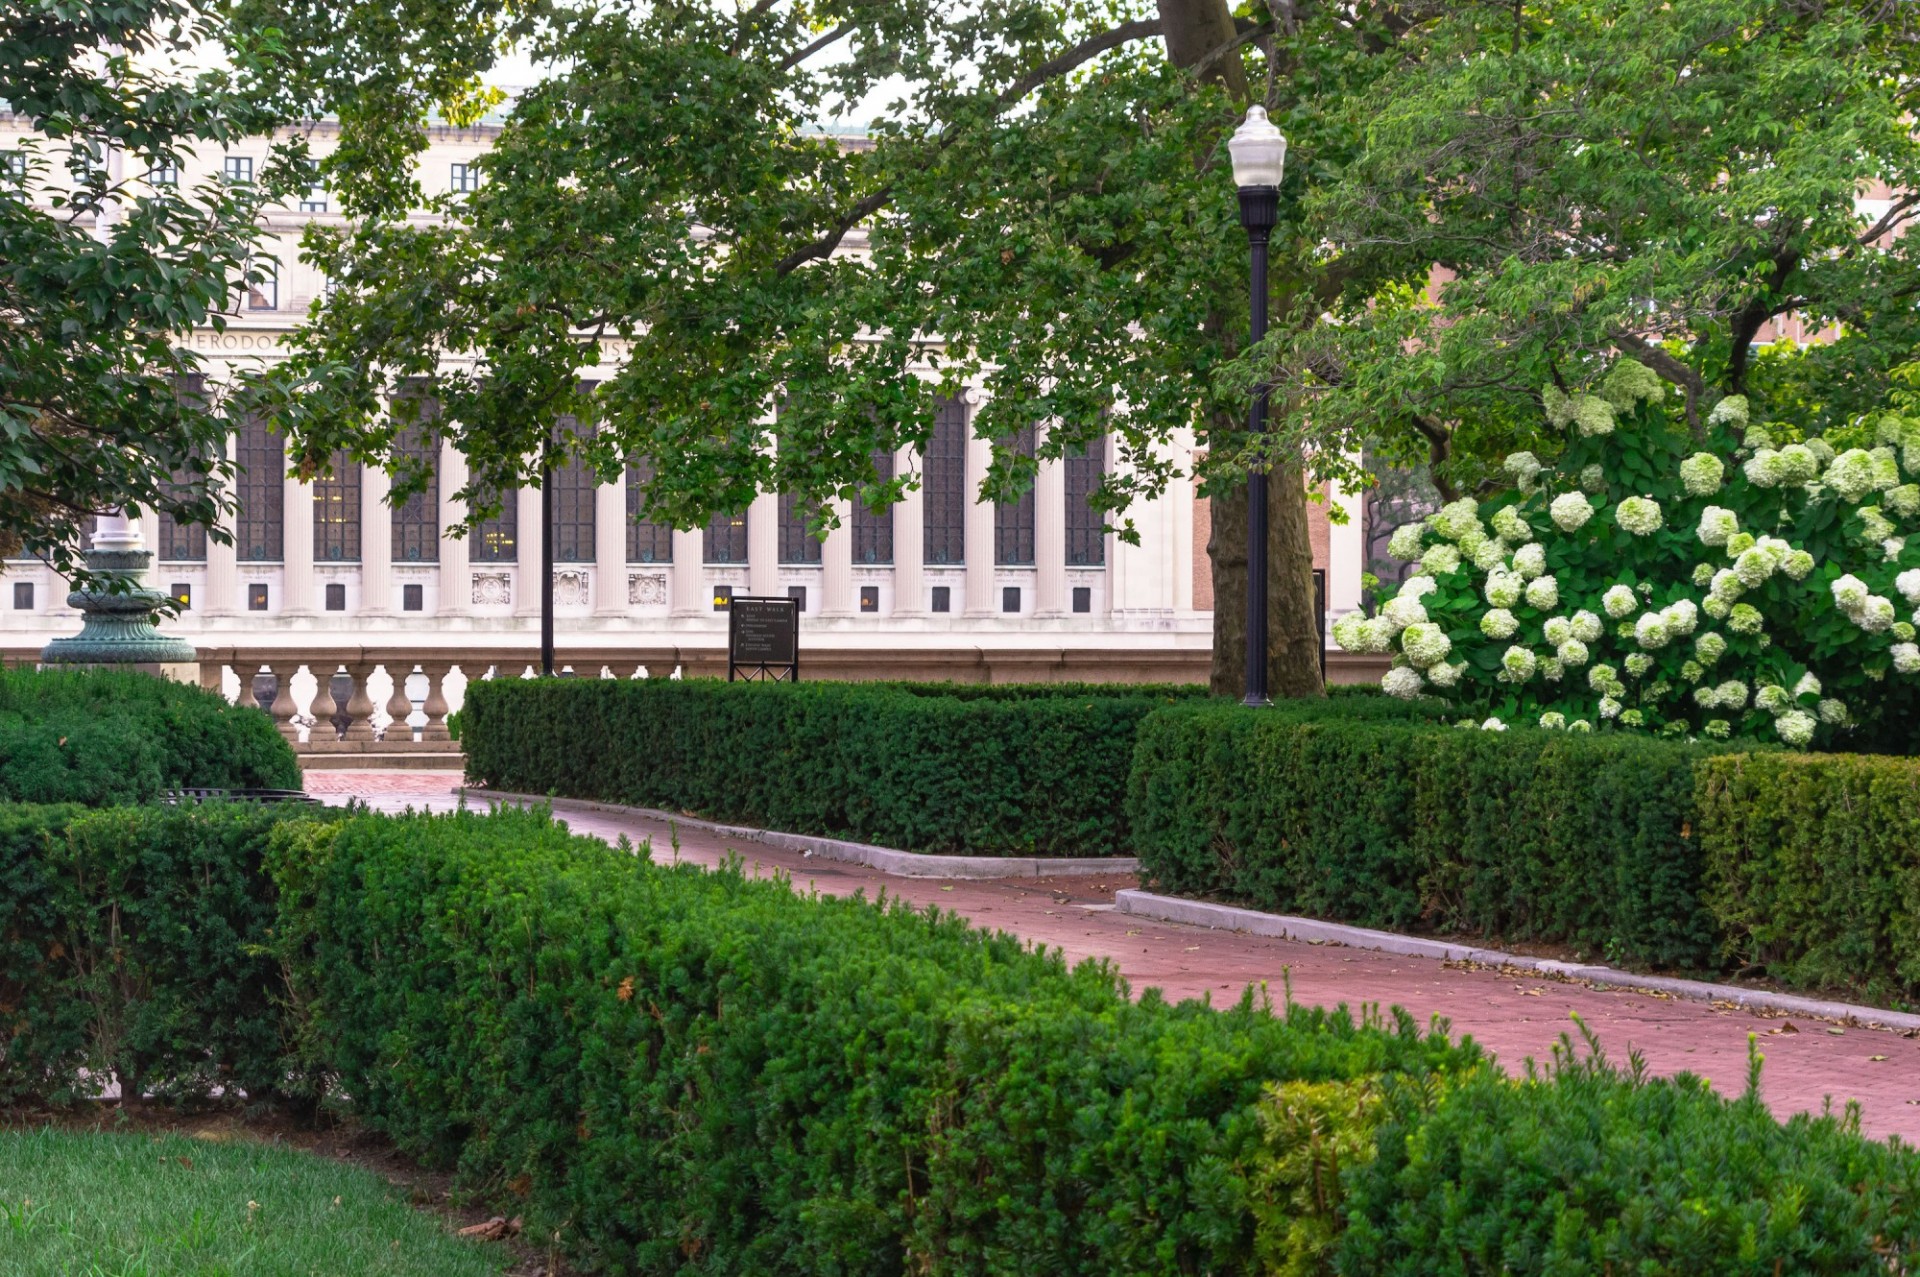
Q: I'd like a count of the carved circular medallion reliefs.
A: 3